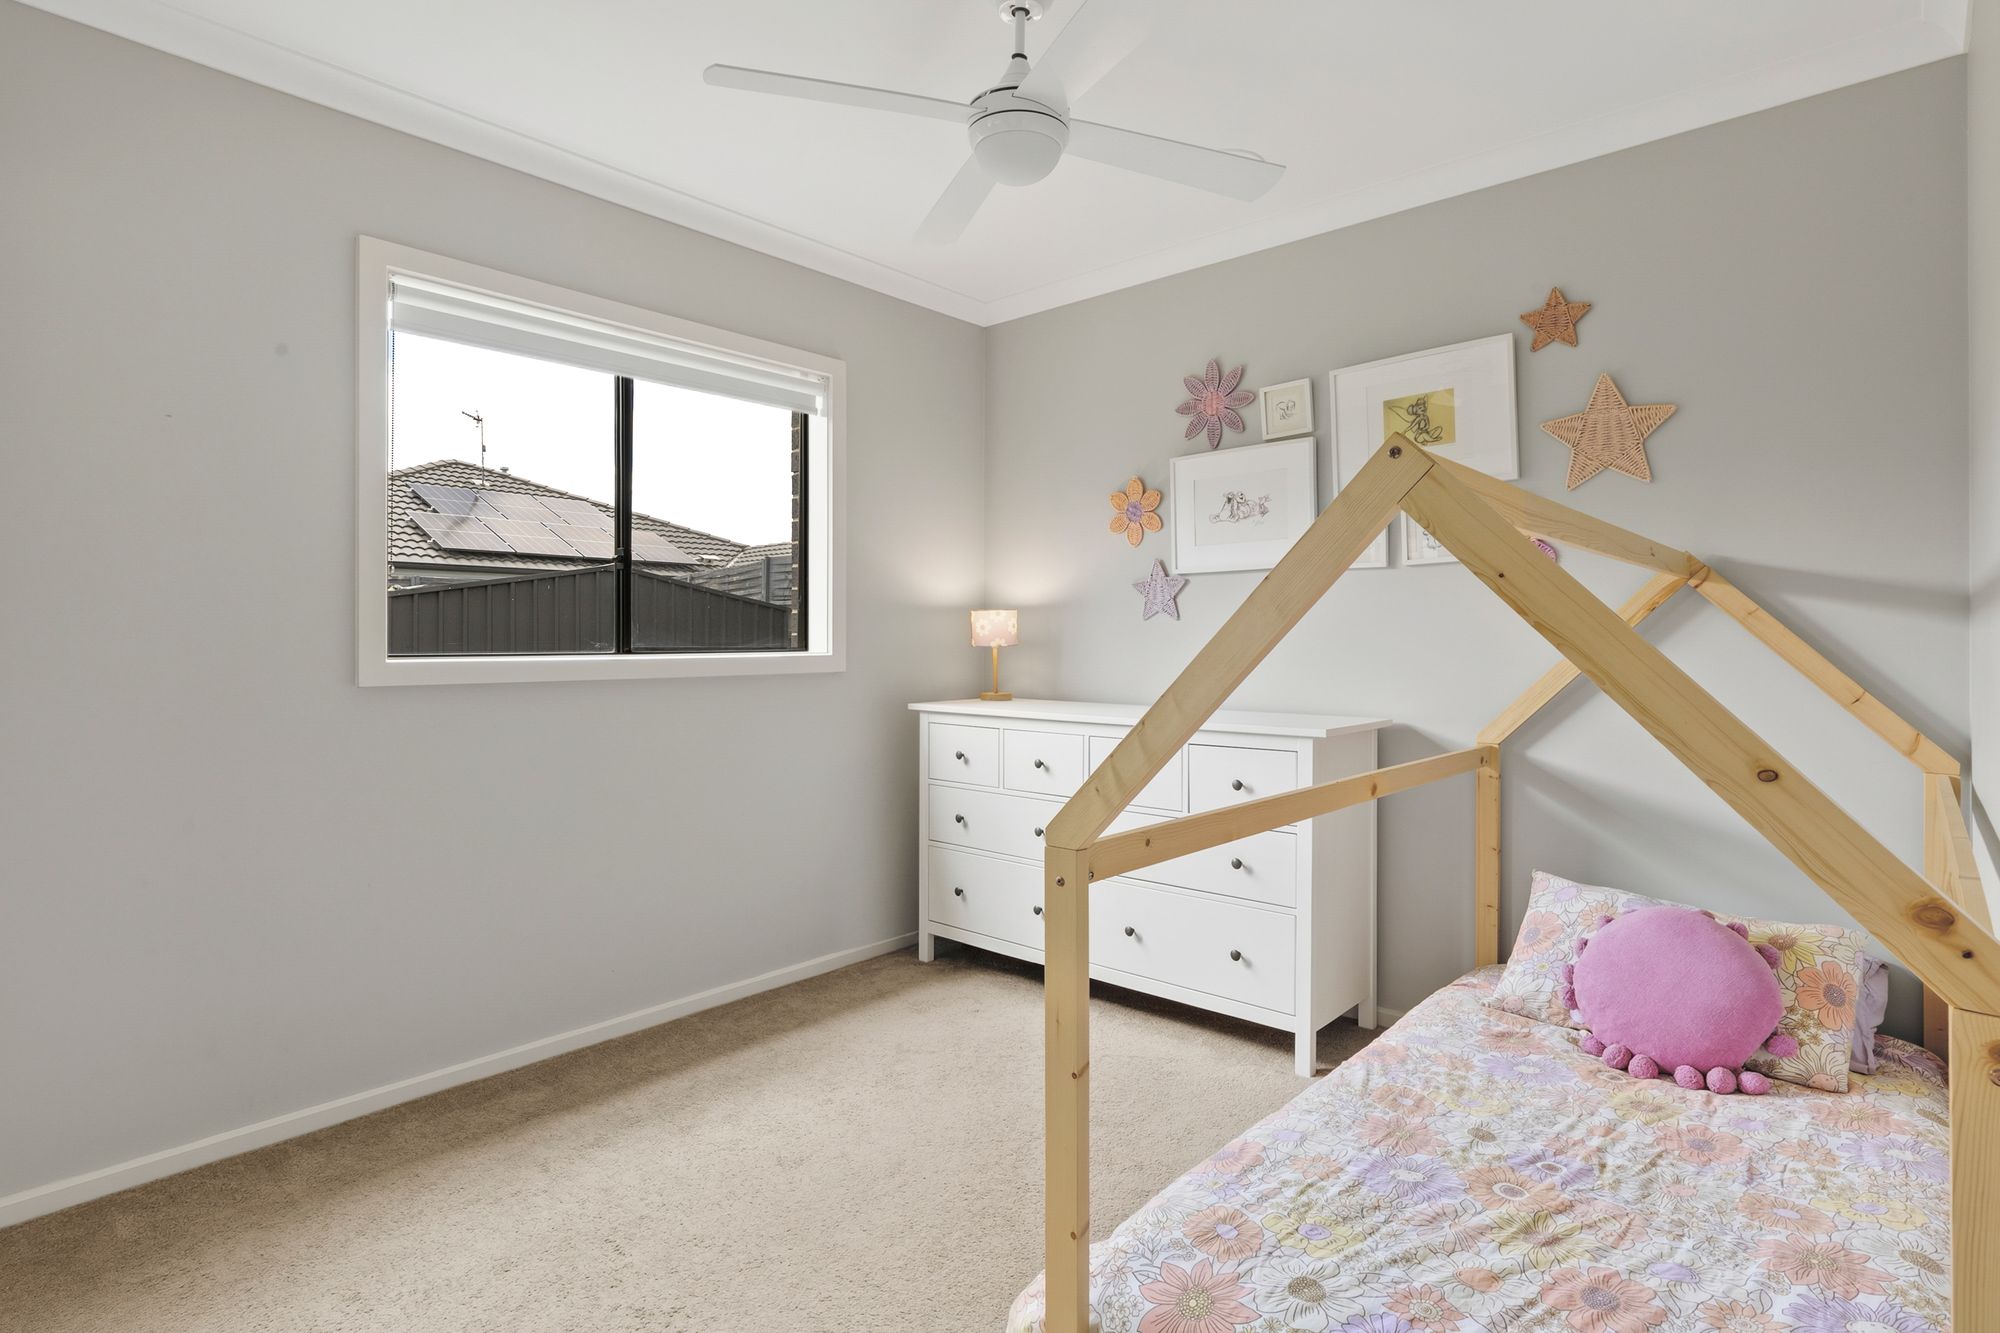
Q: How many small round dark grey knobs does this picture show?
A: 10